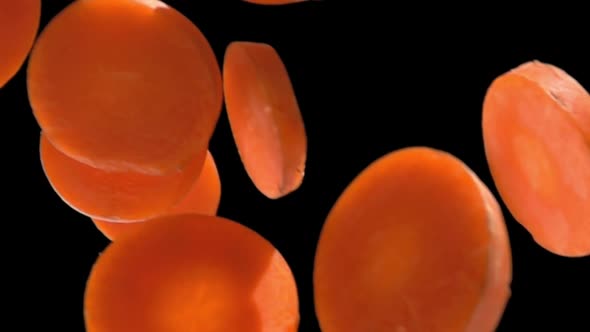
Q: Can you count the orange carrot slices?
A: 9